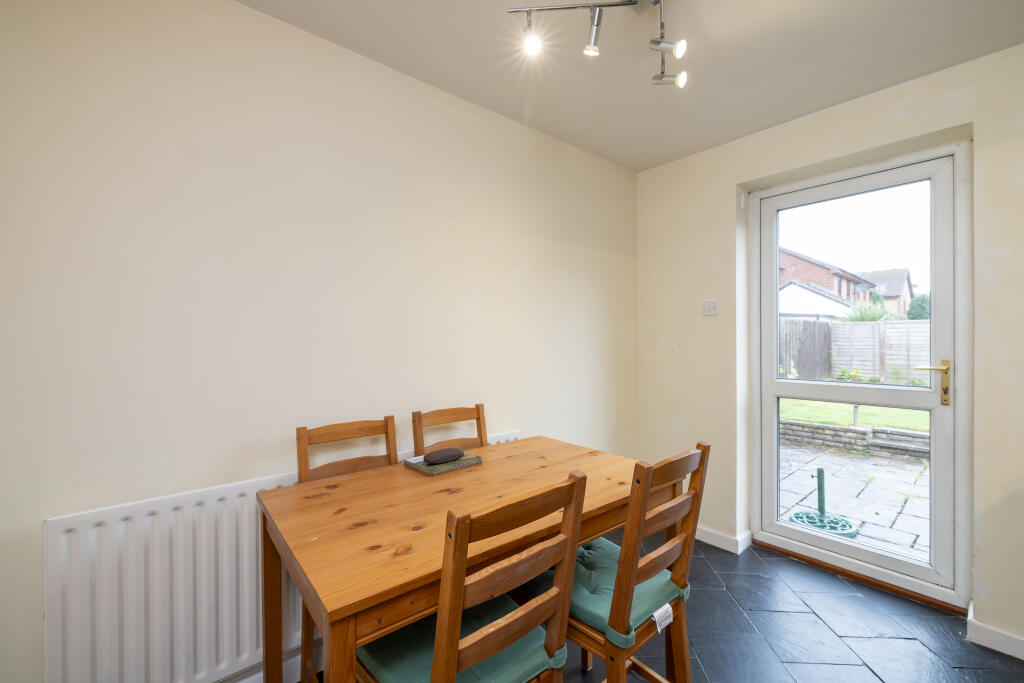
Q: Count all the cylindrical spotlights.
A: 4